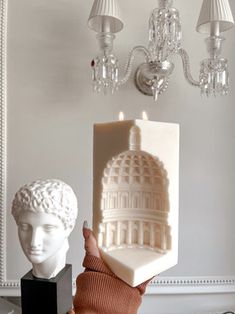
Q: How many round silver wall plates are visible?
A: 1